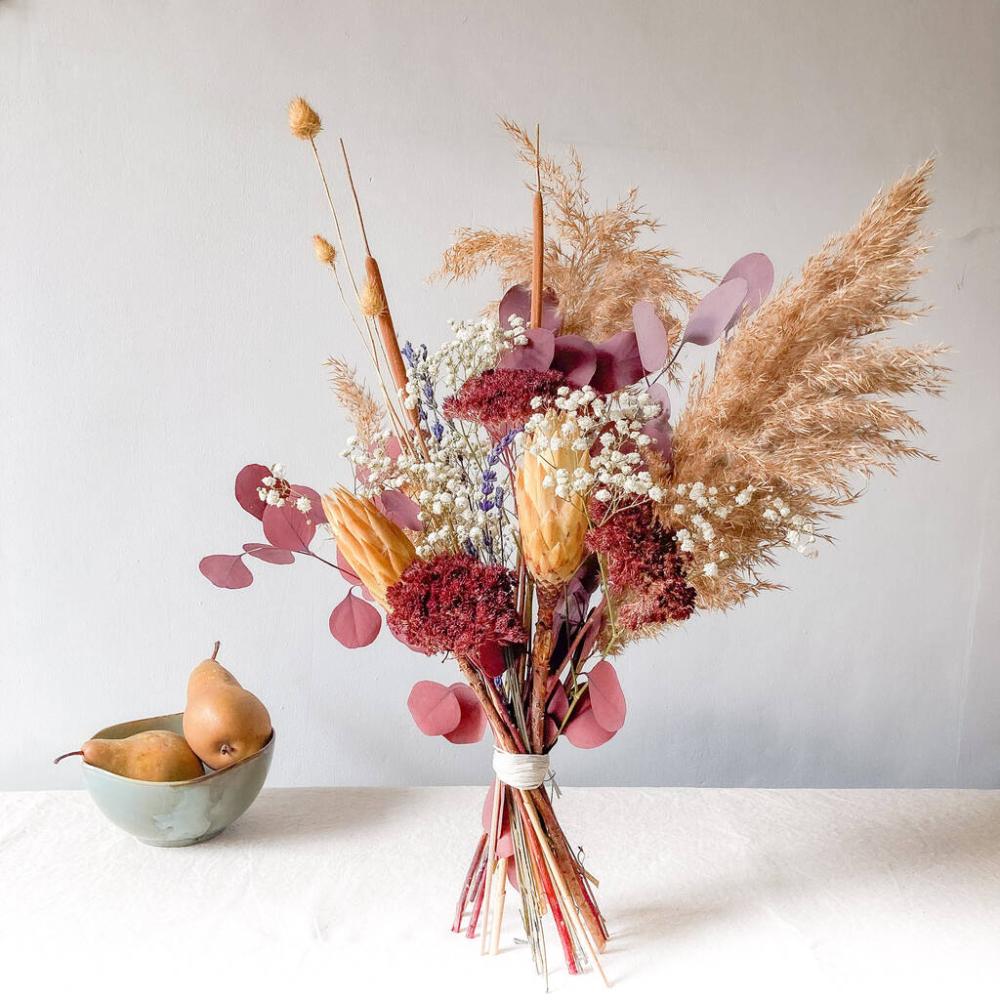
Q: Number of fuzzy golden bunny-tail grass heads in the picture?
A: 3